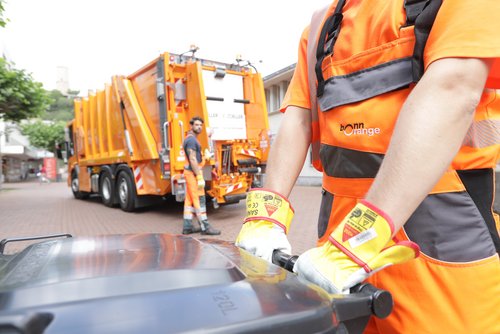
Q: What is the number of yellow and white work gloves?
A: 4